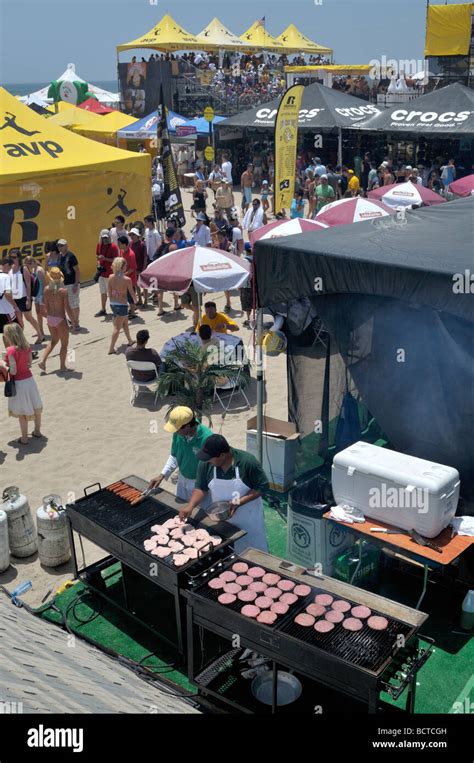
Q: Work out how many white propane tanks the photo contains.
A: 3